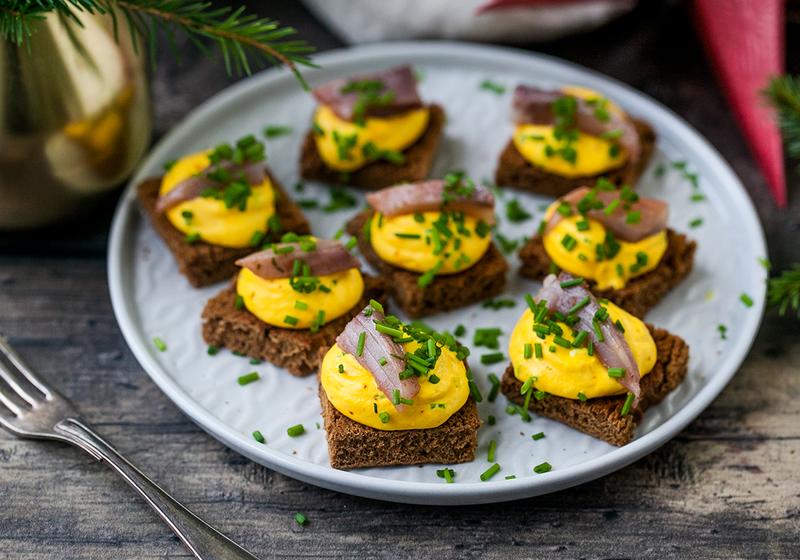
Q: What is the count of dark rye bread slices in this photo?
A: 8